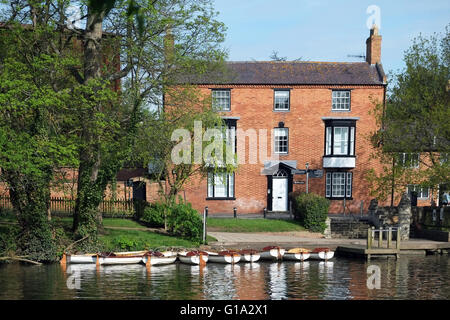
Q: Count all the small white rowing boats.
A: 9